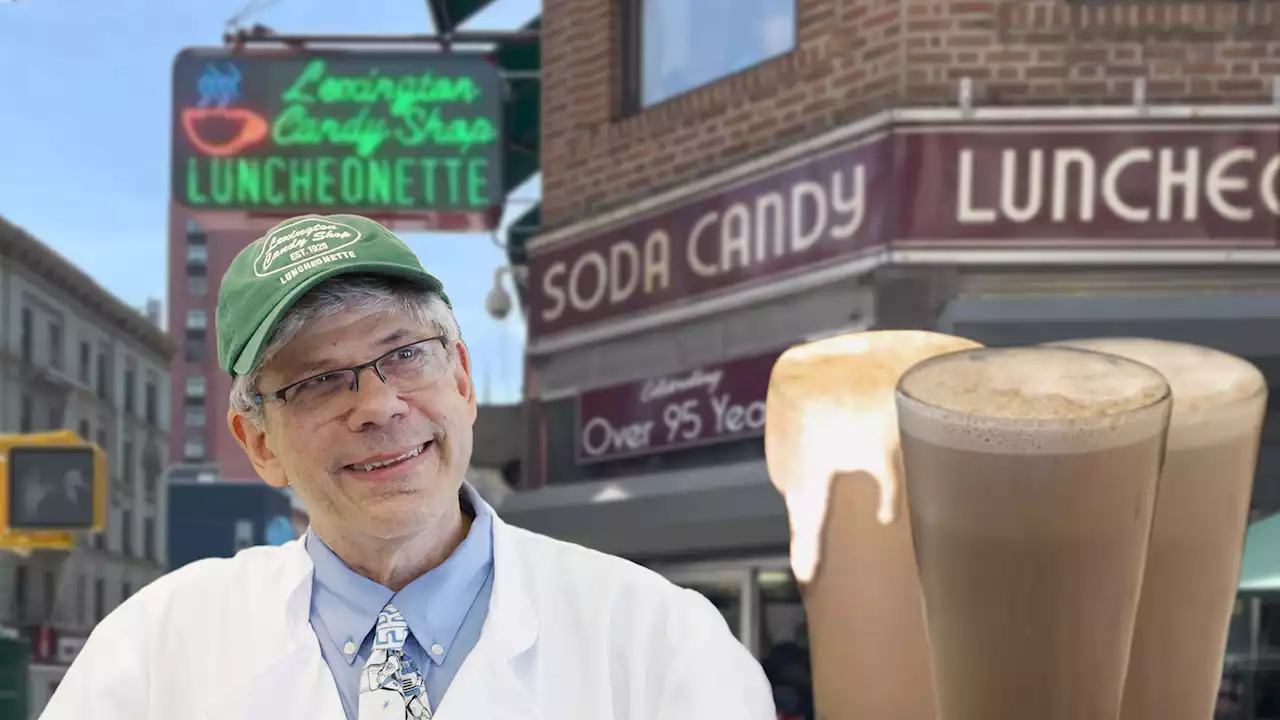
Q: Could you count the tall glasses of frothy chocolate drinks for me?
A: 3